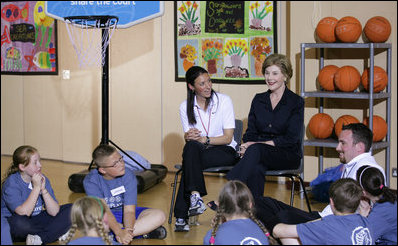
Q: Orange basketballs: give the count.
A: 9